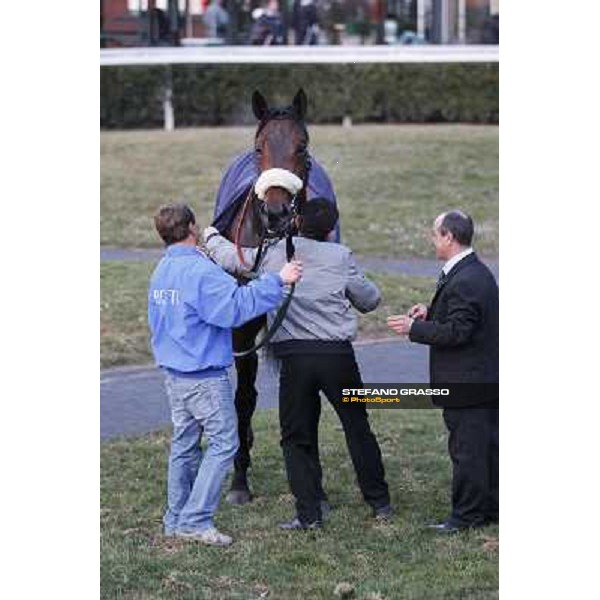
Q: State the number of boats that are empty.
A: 0